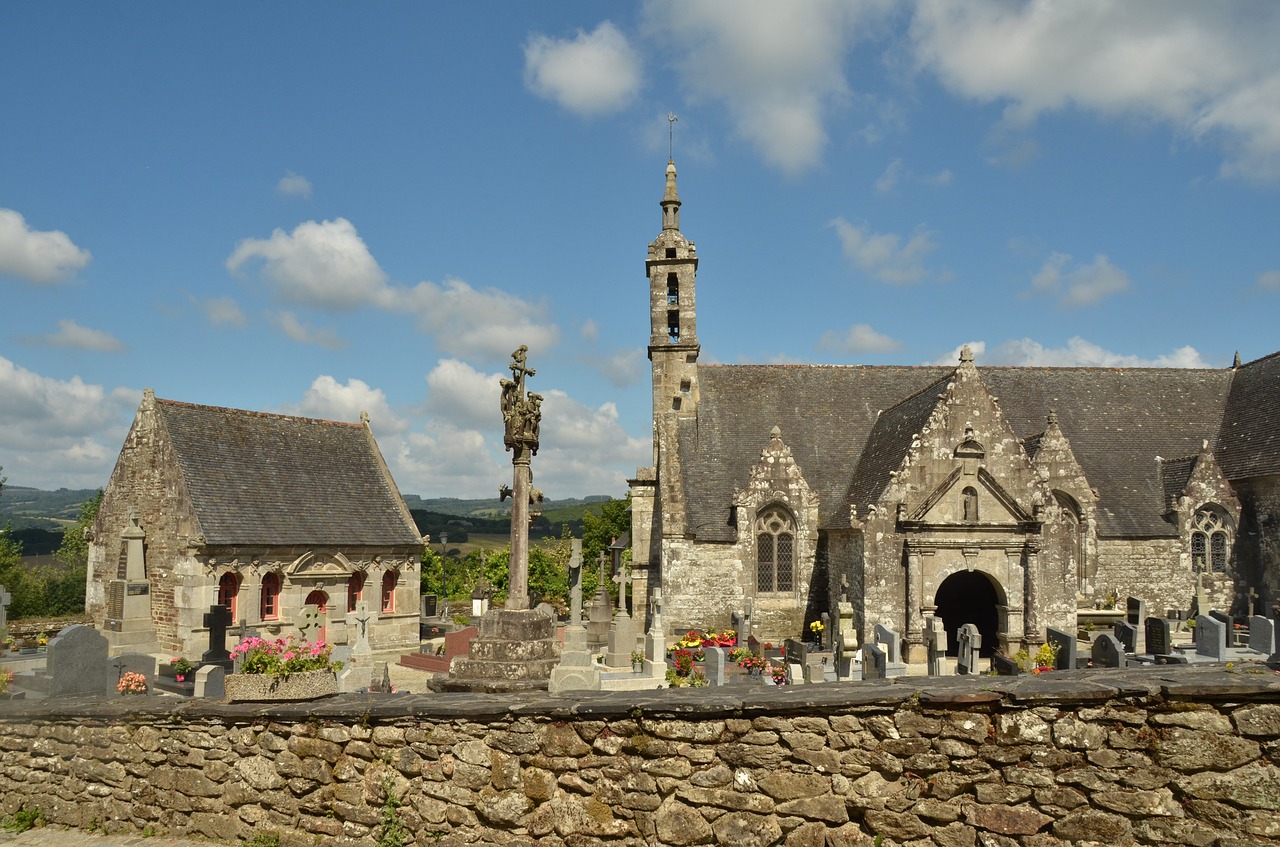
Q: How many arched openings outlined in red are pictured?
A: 5